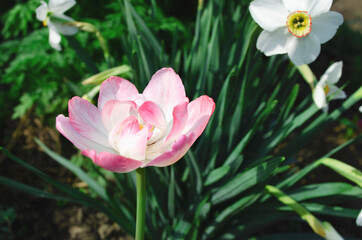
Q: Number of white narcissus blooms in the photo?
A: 3